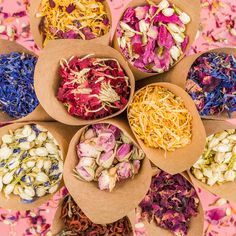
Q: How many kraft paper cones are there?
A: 11